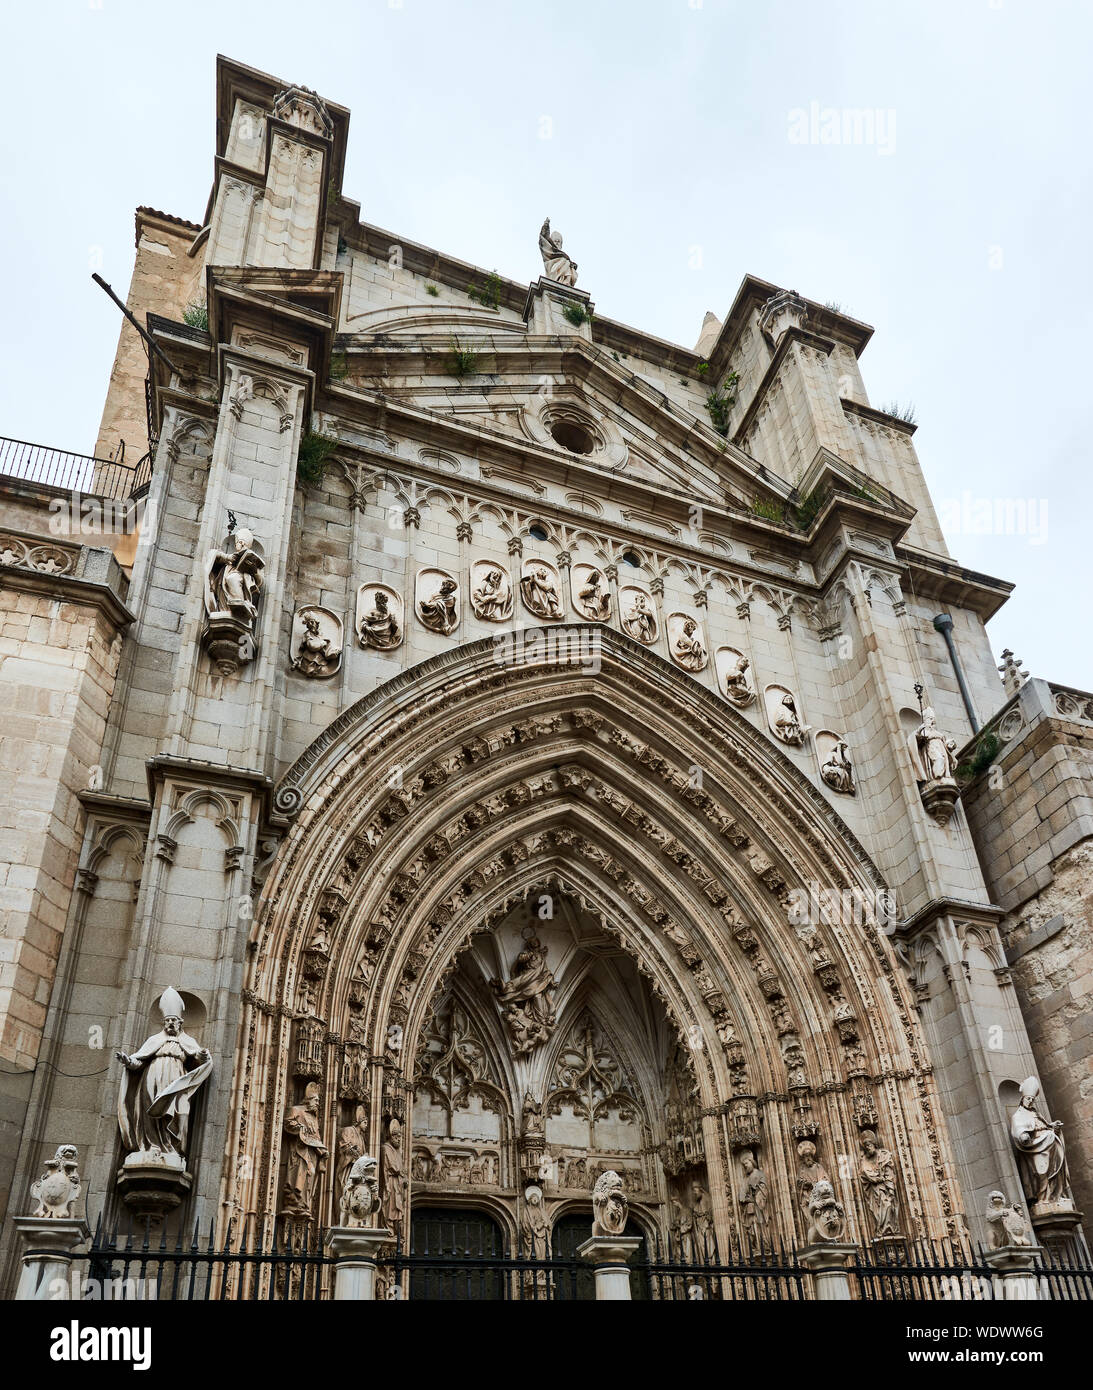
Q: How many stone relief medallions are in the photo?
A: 11